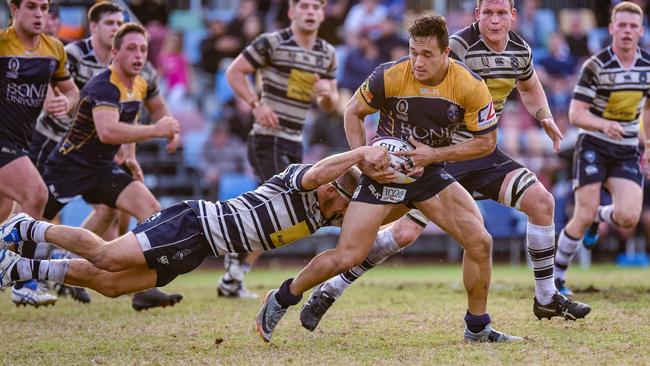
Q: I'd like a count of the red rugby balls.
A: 0